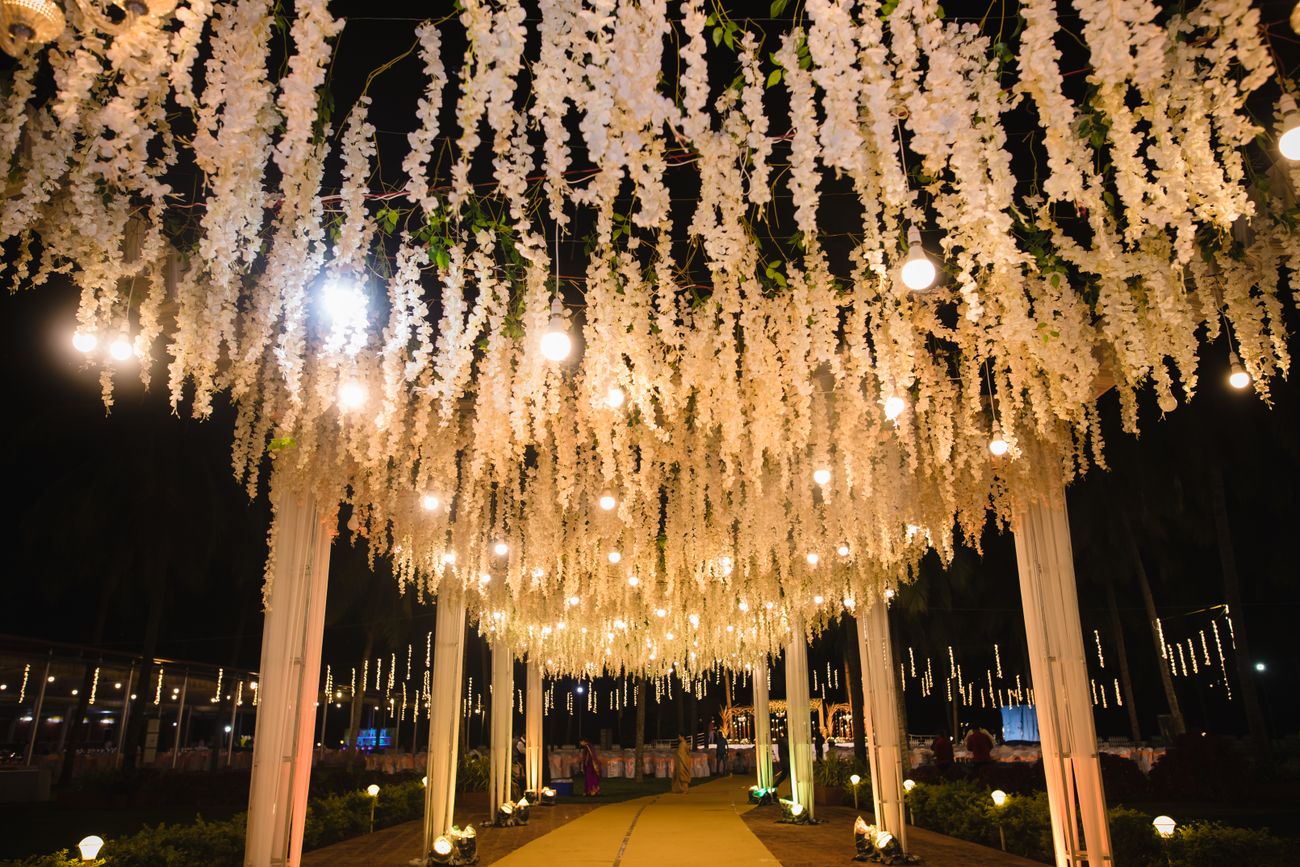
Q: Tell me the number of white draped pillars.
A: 8